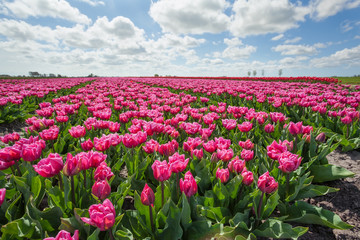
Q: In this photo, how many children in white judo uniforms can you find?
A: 0